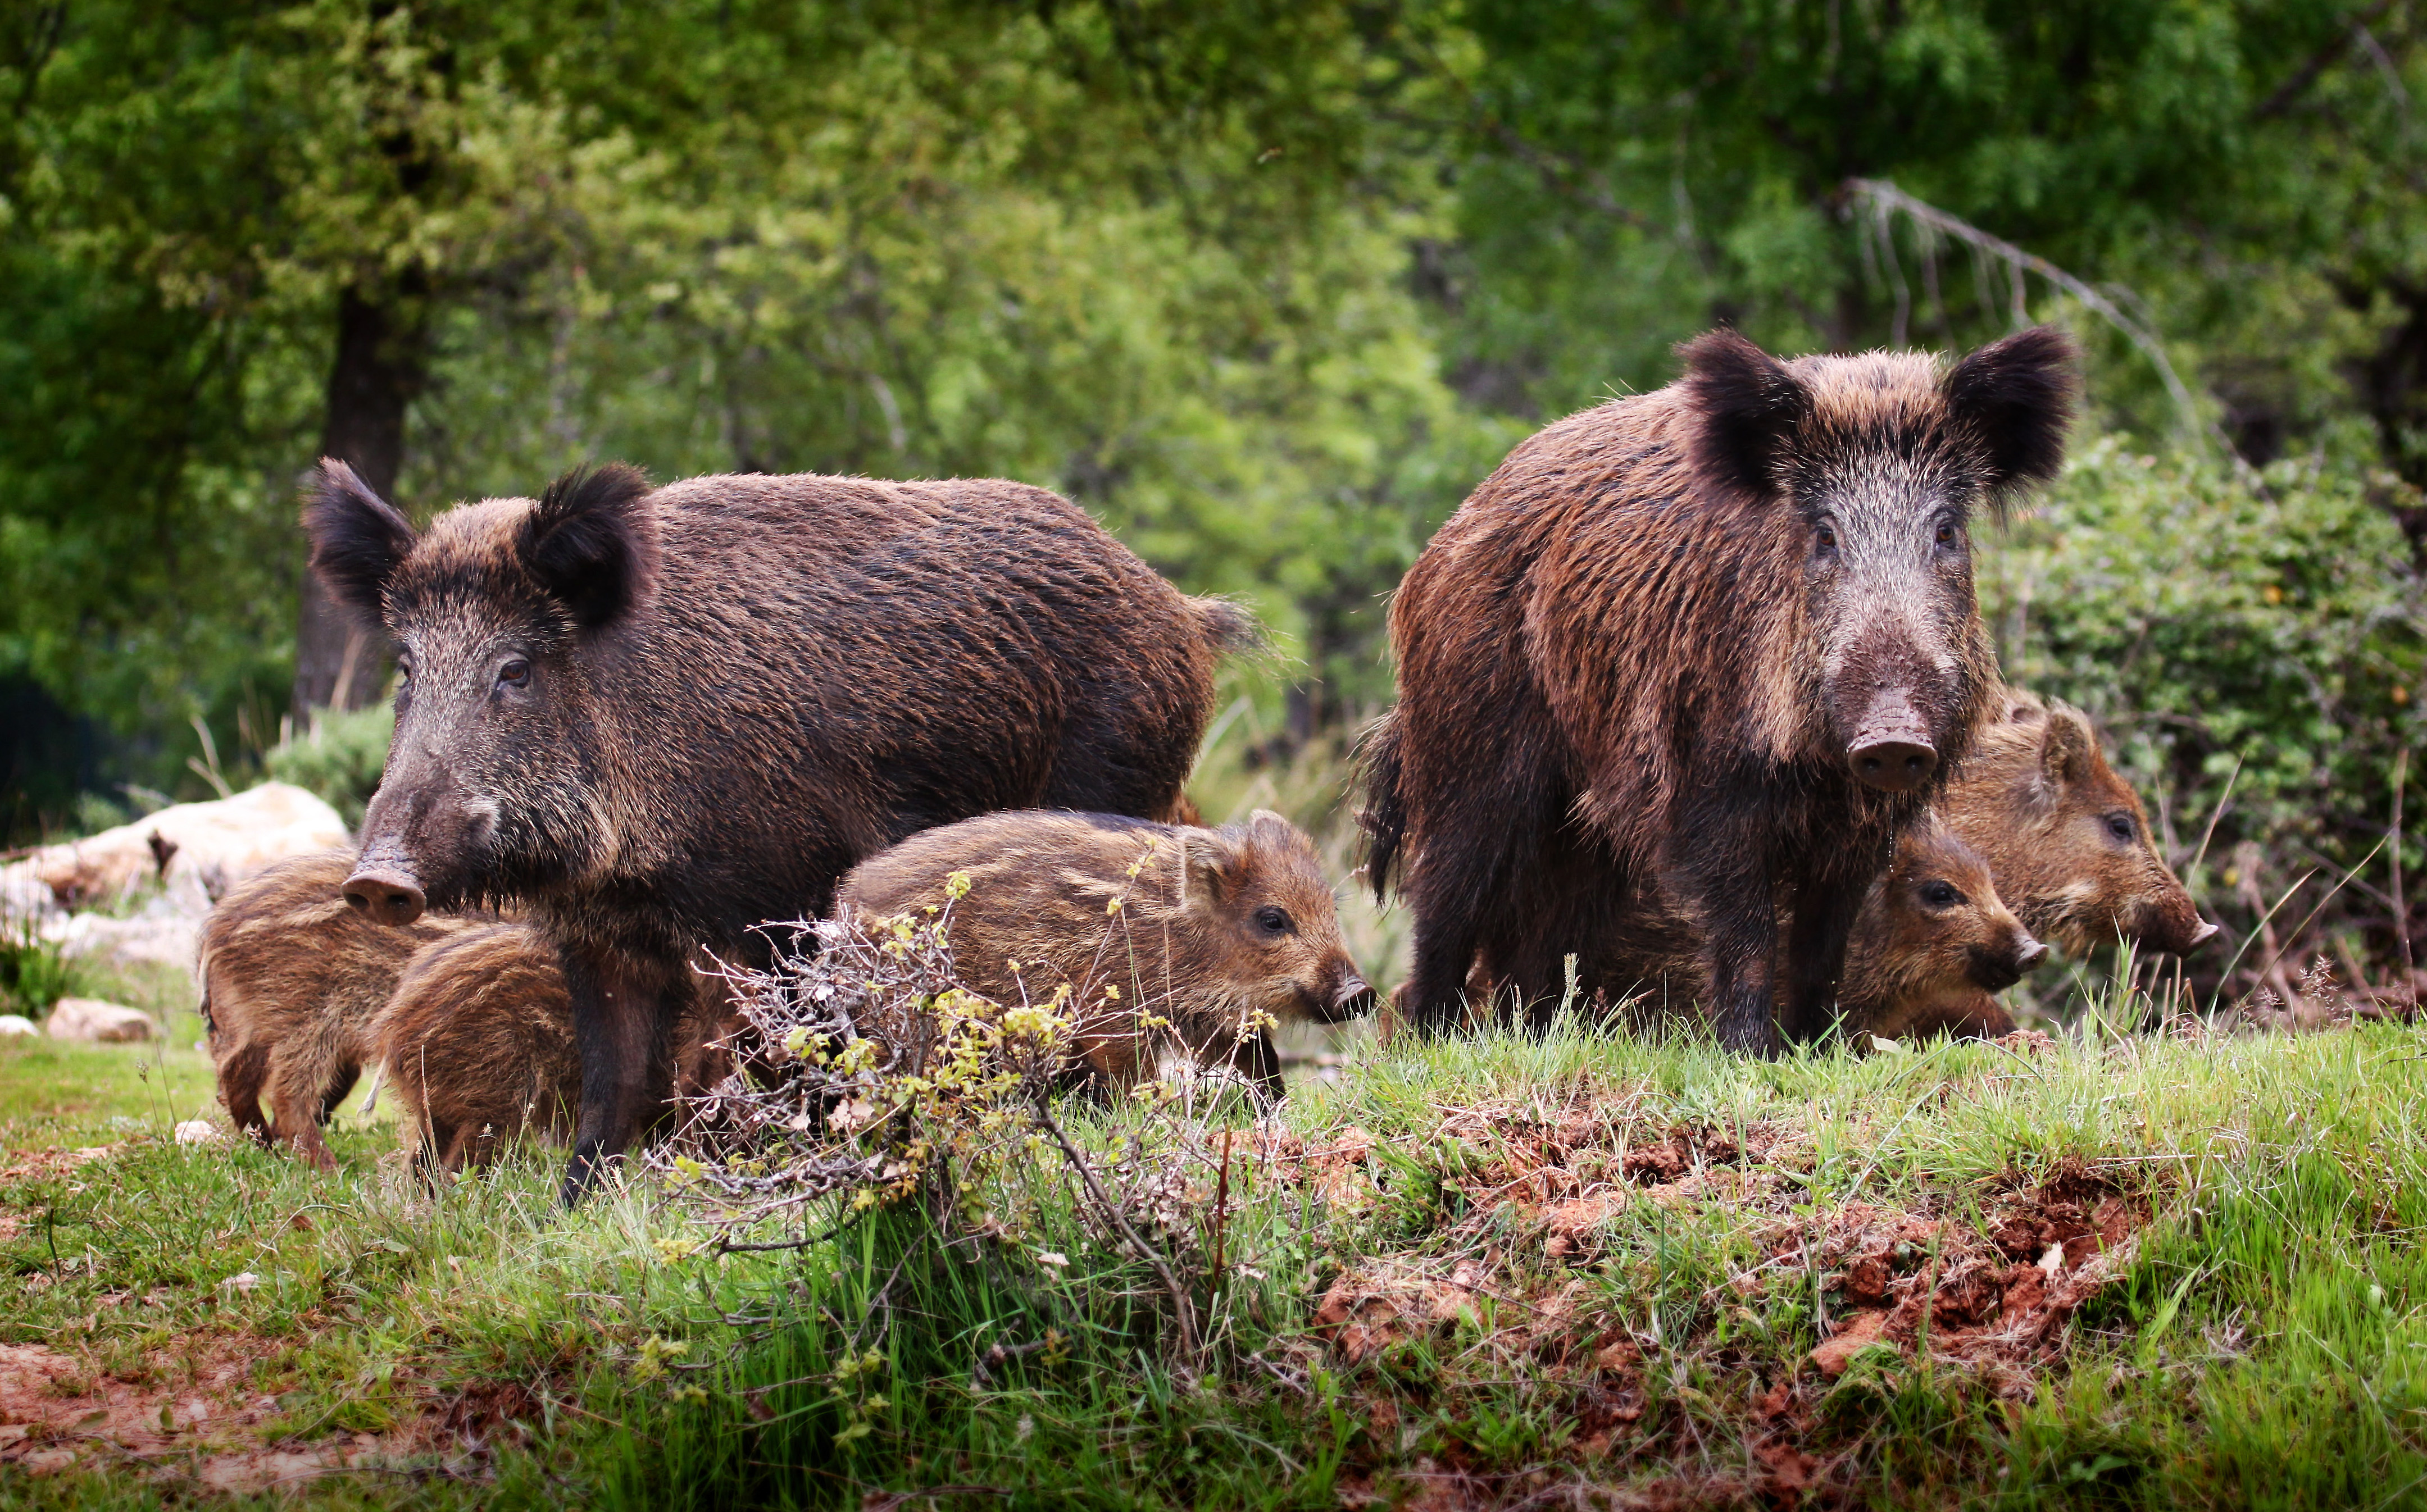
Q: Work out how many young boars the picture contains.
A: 5